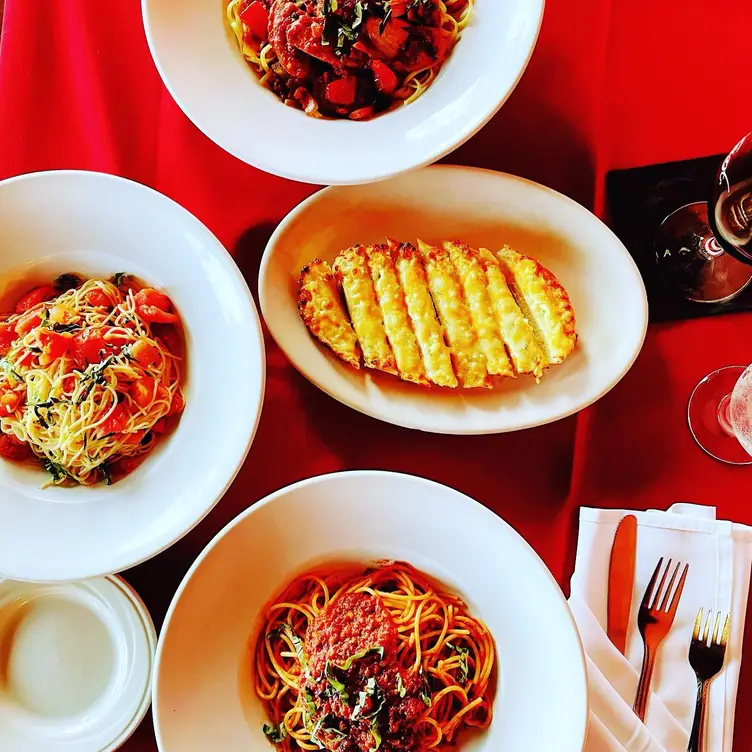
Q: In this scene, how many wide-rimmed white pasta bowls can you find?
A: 3